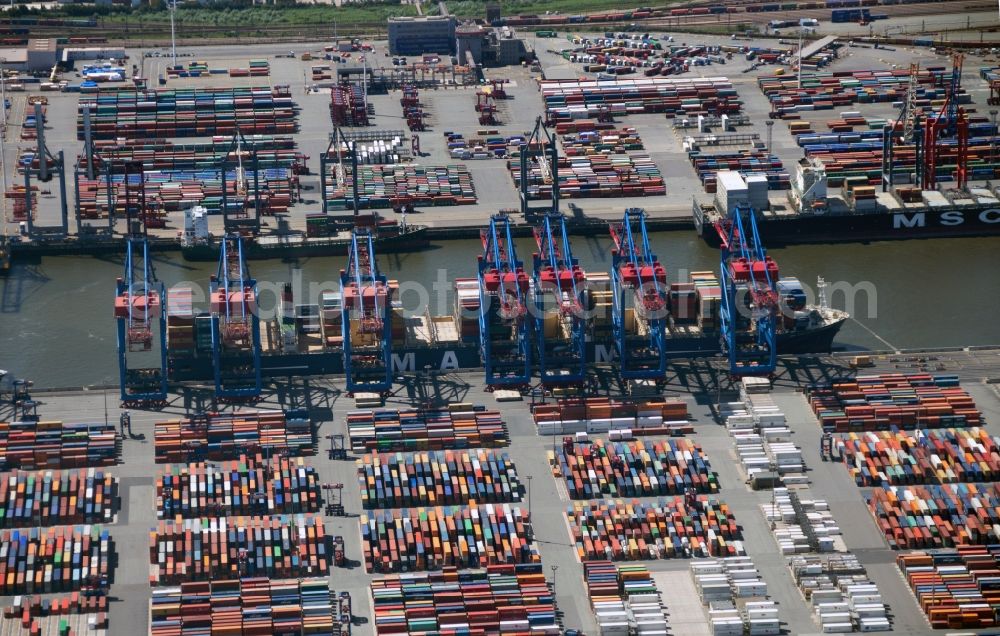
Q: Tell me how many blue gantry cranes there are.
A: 7